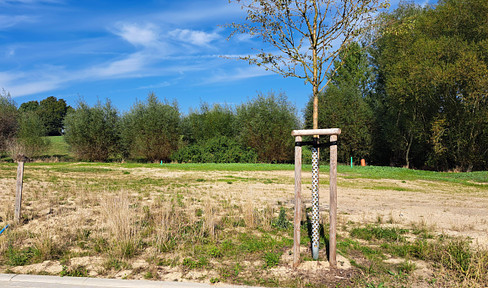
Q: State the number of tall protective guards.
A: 1